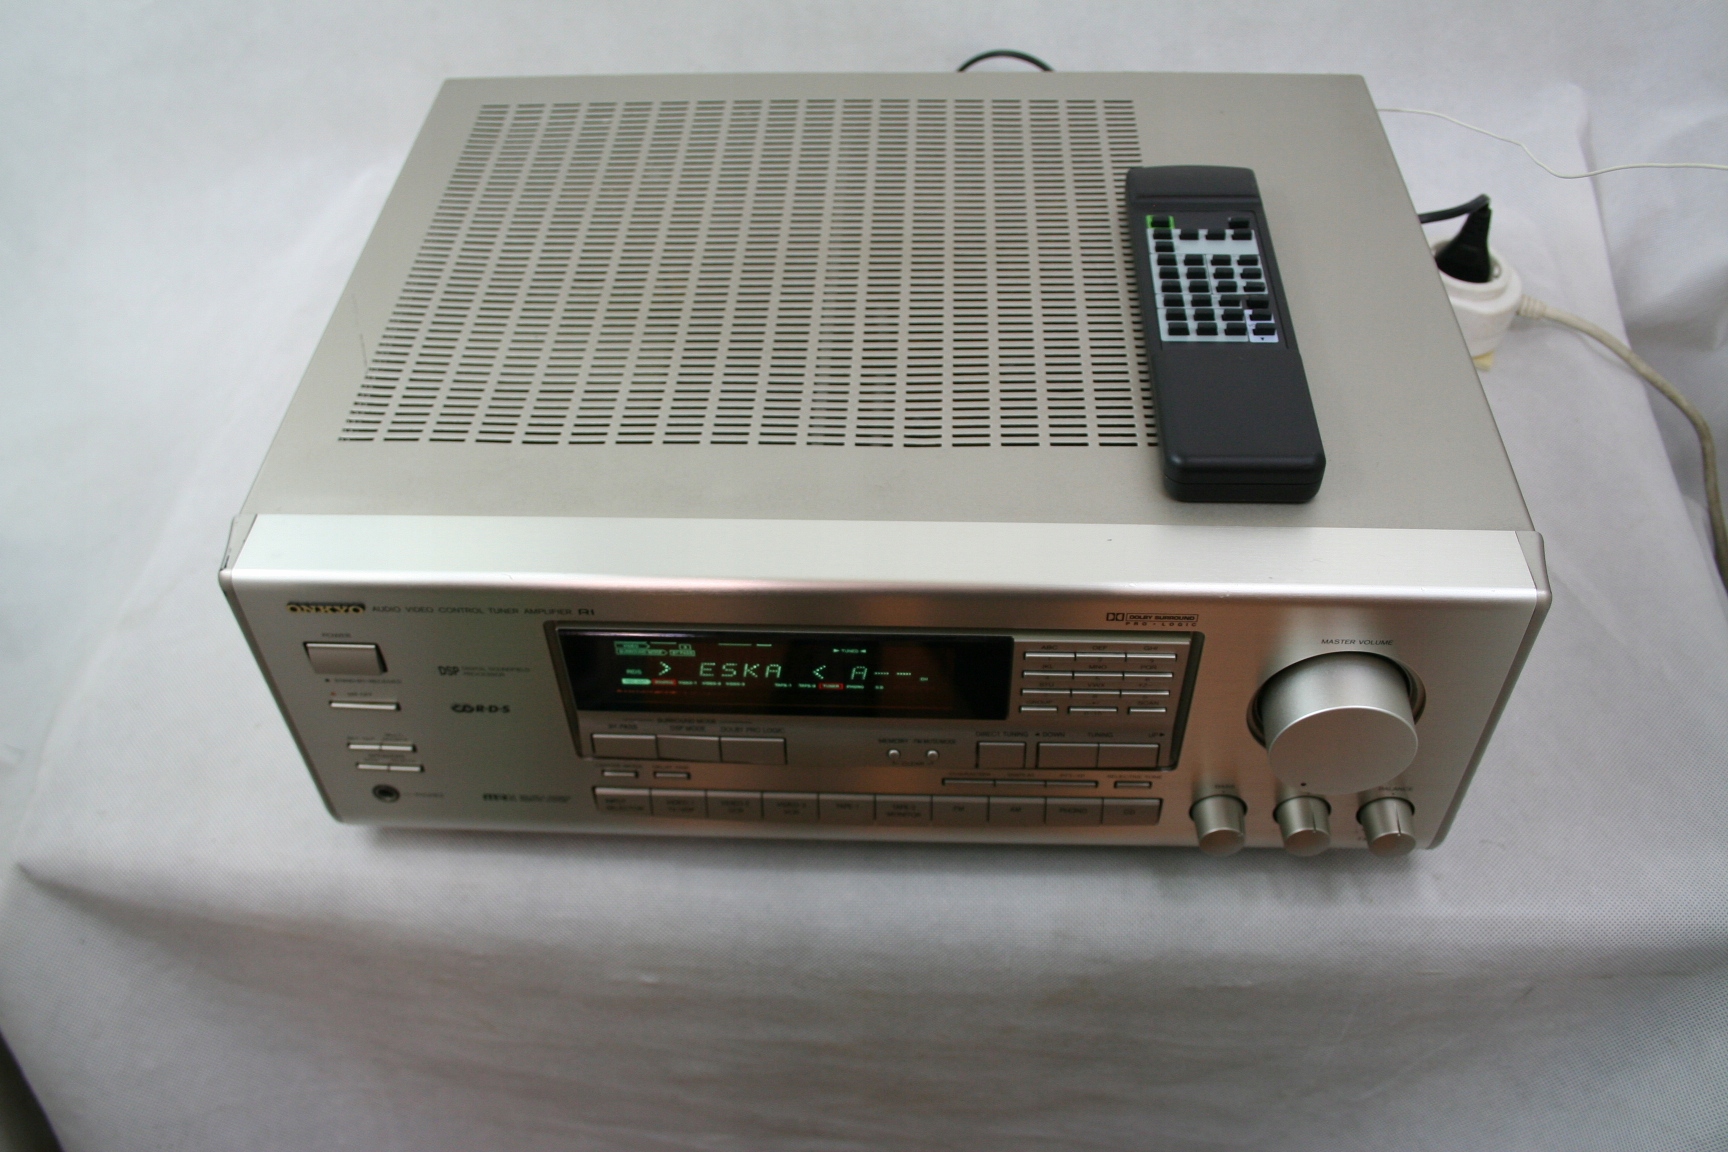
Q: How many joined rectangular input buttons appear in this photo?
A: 10